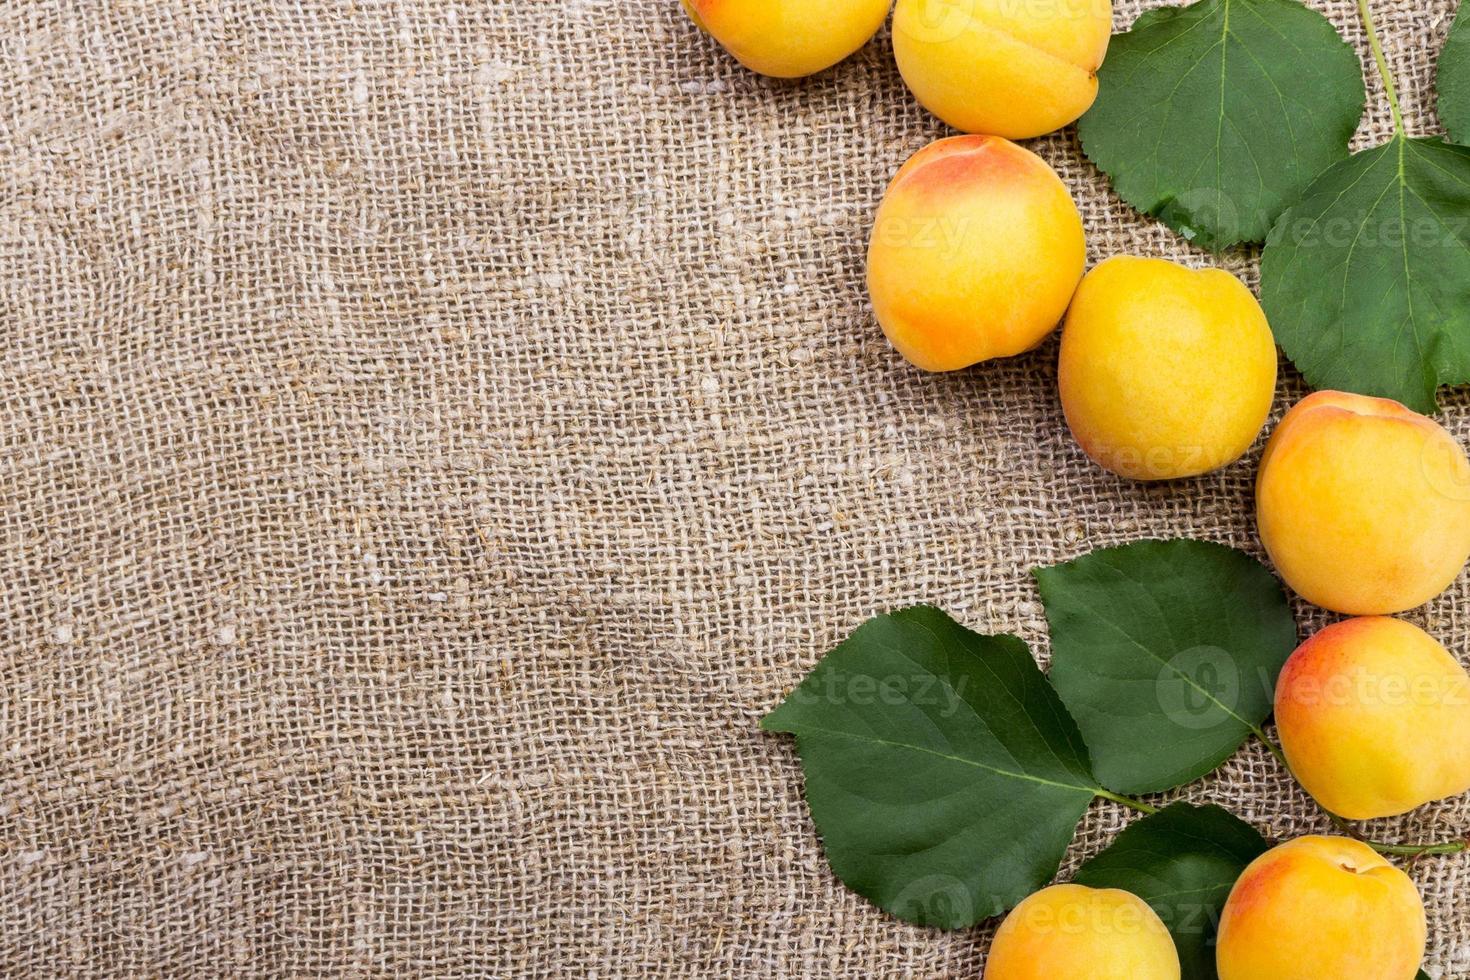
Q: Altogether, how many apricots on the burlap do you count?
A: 8